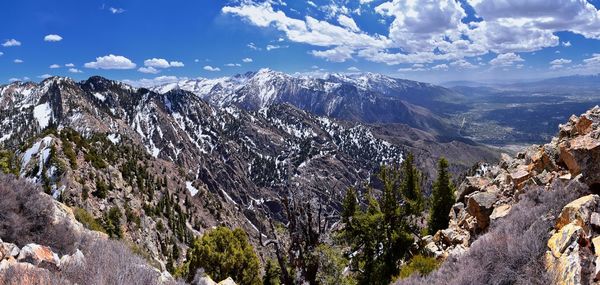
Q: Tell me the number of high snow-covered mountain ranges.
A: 2